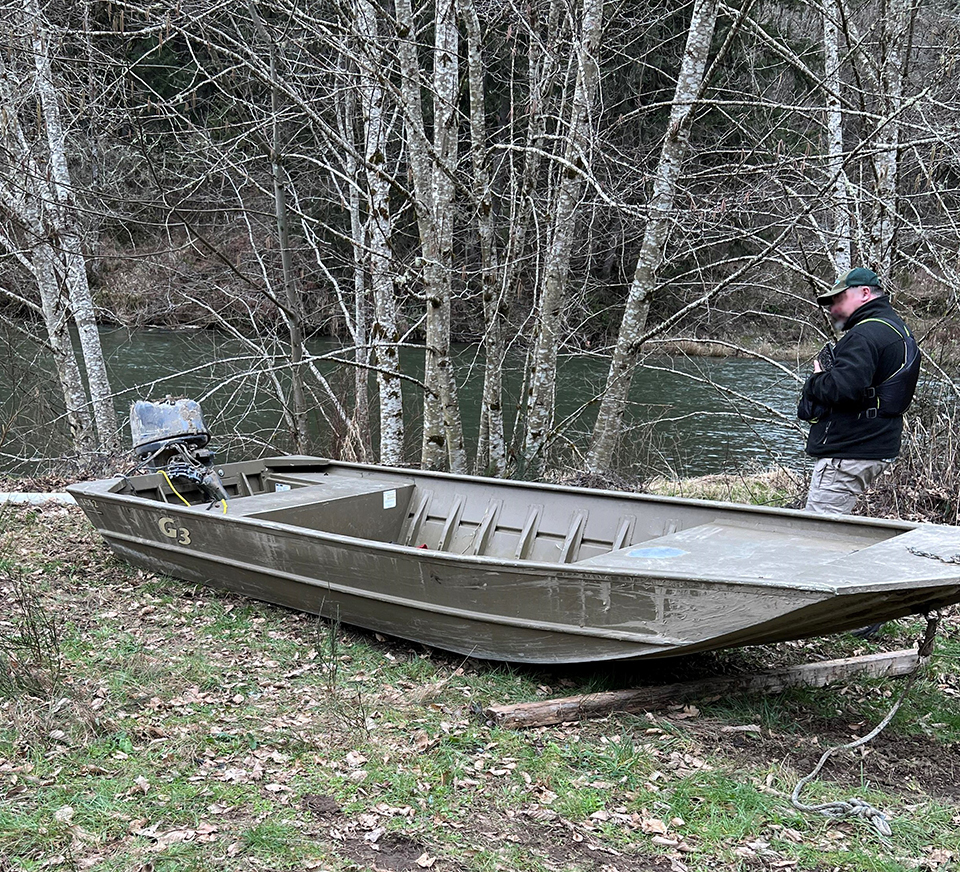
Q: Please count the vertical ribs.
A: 7